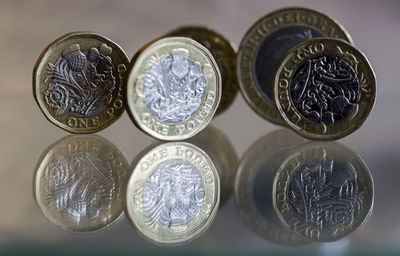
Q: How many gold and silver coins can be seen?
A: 5